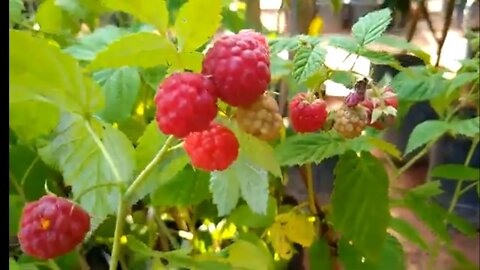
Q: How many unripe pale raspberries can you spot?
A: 2